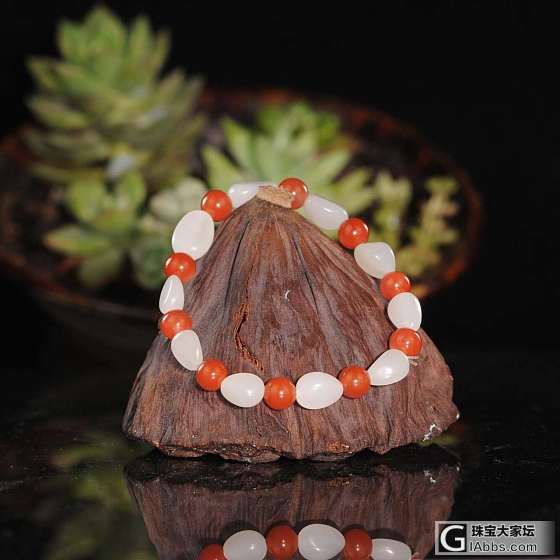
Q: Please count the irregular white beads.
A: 10